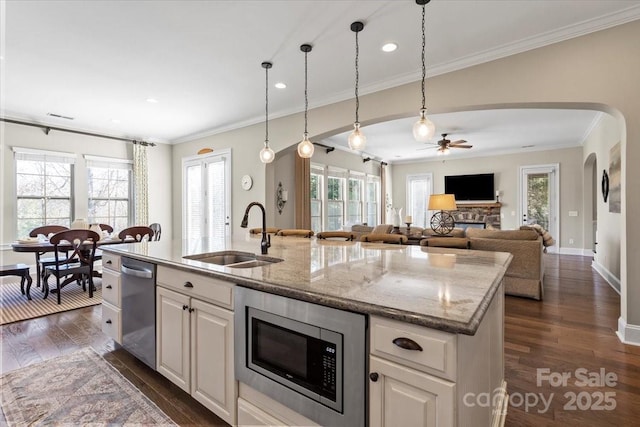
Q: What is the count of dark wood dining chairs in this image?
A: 6